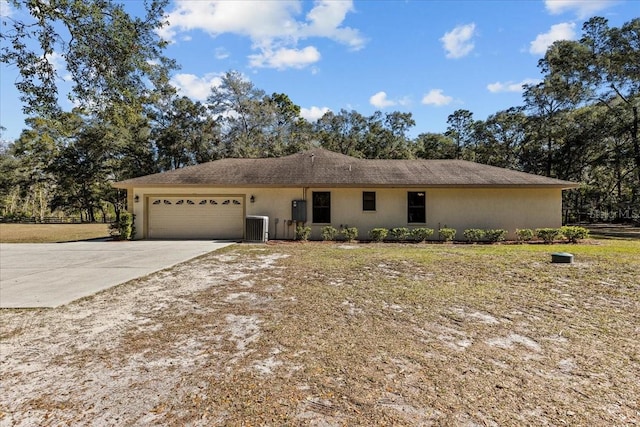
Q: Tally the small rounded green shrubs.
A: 12